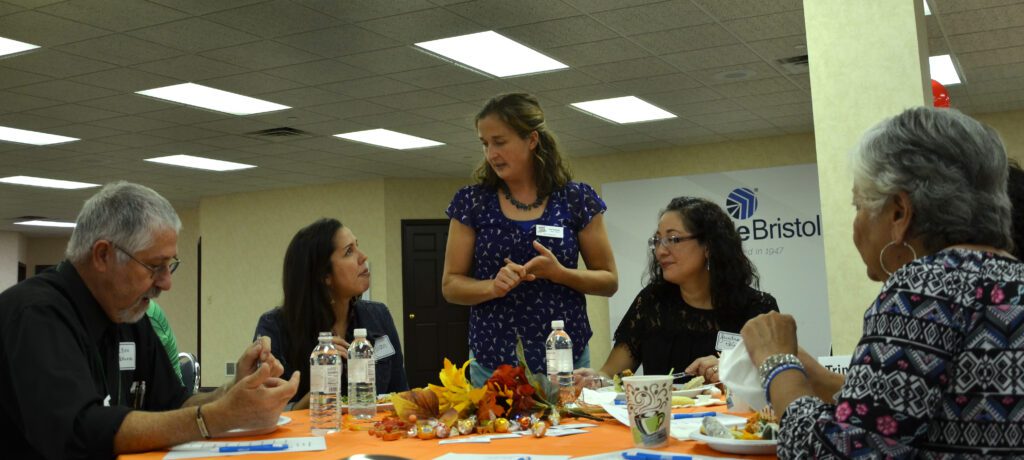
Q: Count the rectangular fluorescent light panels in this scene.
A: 11